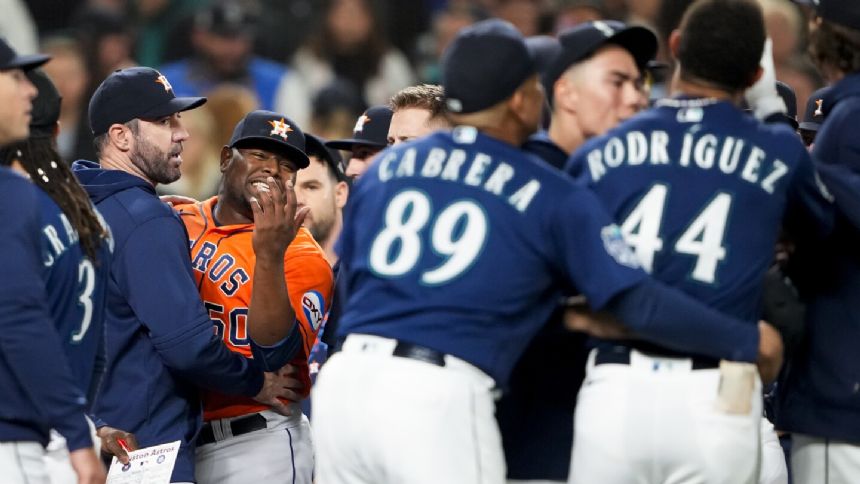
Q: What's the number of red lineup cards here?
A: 0